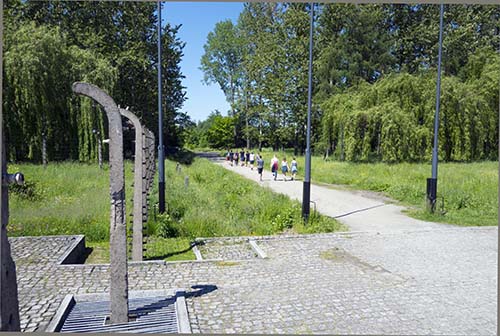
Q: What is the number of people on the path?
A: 11